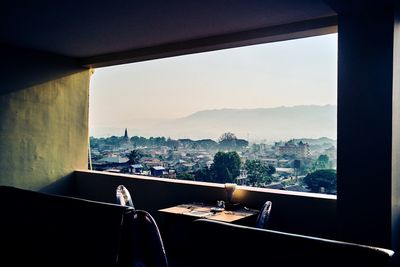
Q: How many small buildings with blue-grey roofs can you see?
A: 2